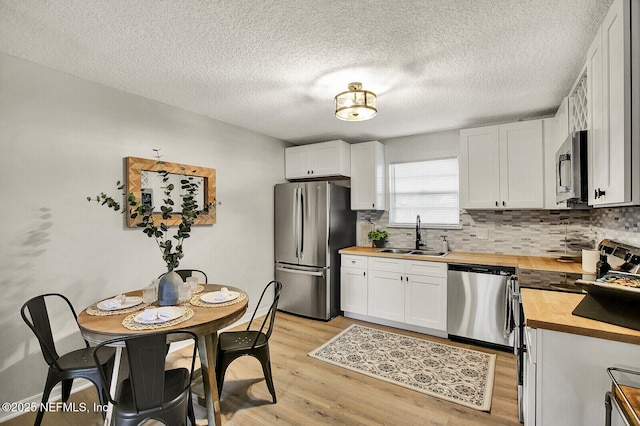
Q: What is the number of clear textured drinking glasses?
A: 4